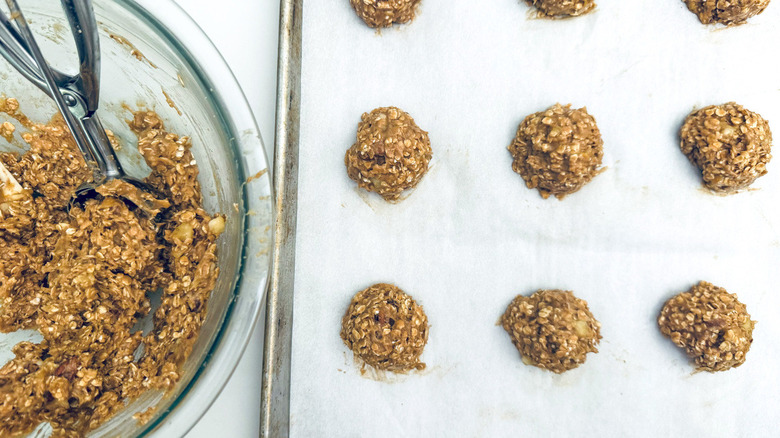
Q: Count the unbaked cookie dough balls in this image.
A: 9